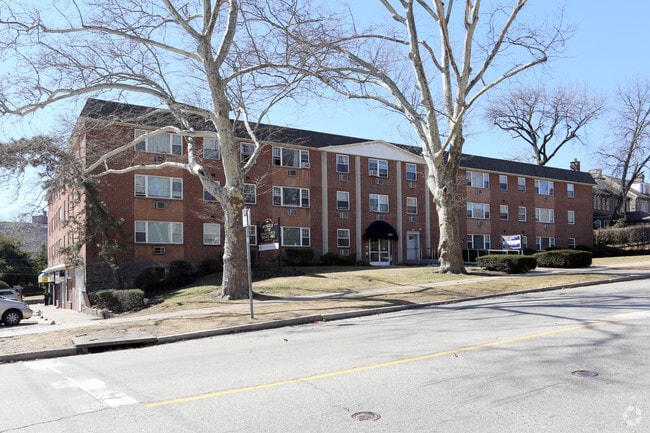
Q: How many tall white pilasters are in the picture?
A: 4